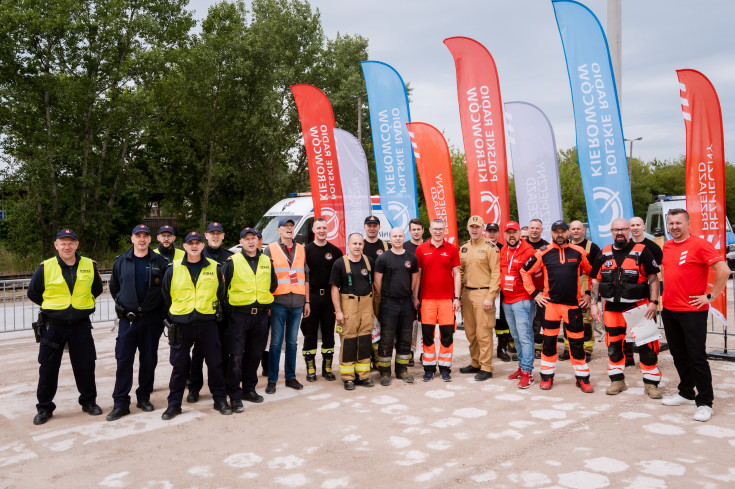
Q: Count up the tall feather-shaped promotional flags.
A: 8